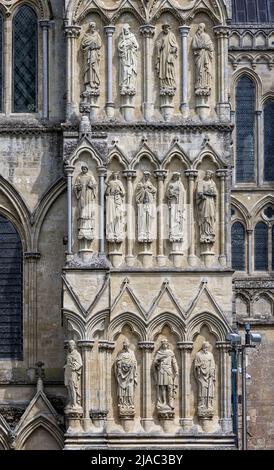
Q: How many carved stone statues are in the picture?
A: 13